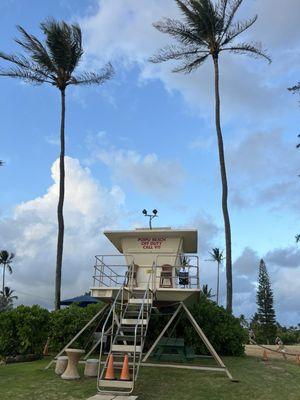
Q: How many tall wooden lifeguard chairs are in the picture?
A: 2